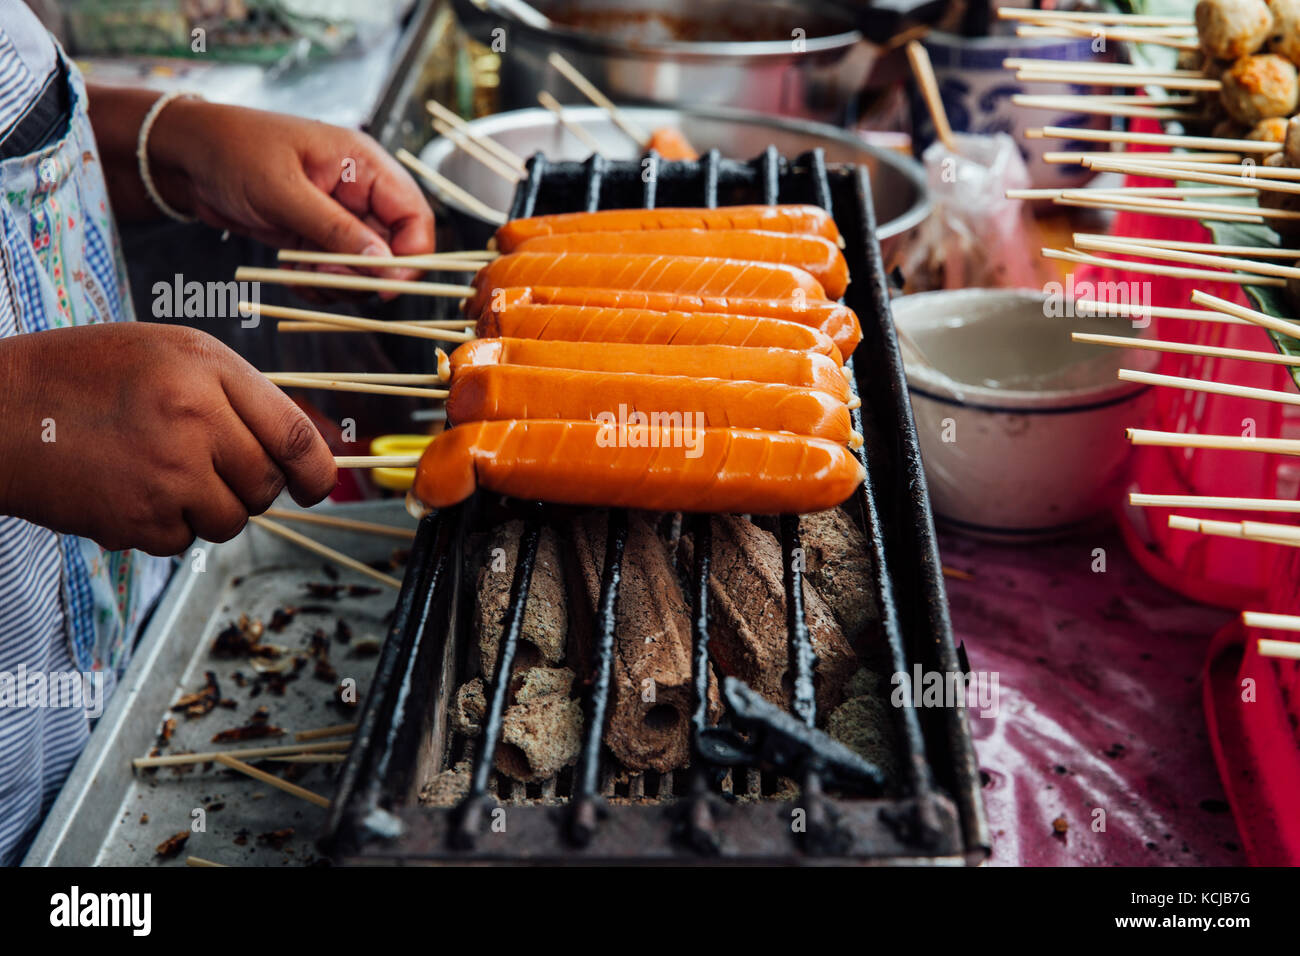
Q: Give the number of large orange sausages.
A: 8